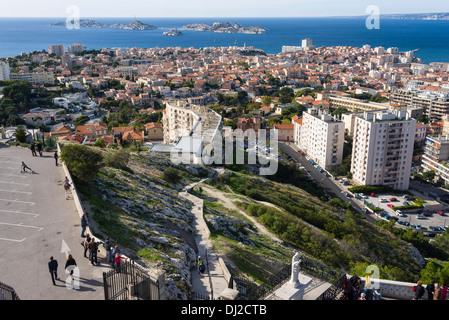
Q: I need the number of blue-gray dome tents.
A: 0